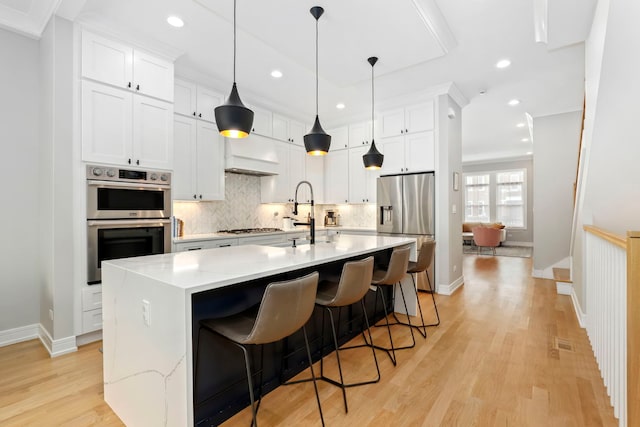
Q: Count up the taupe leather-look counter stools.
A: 4